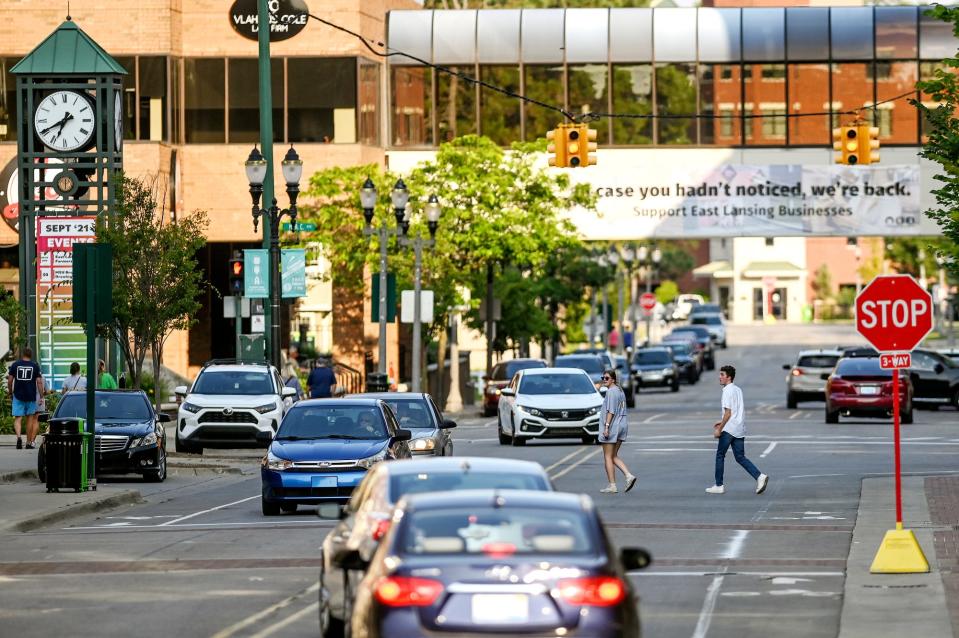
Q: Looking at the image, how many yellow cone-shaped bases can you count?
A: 1